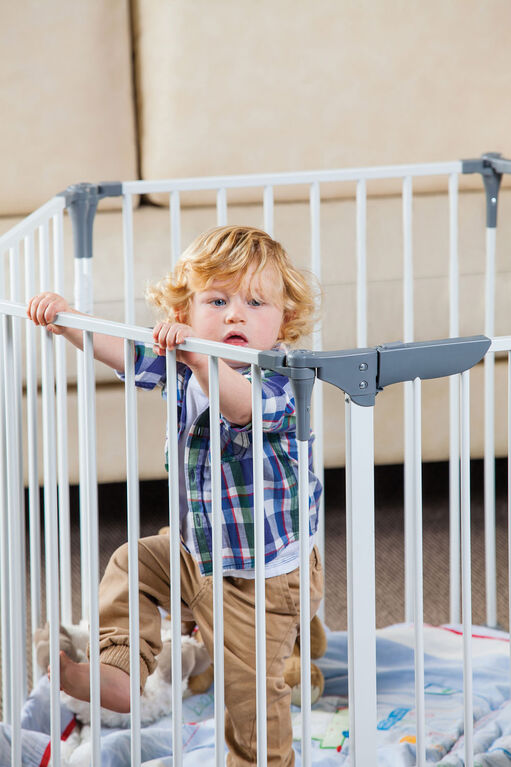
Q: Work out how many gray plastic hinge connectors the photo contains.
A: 3